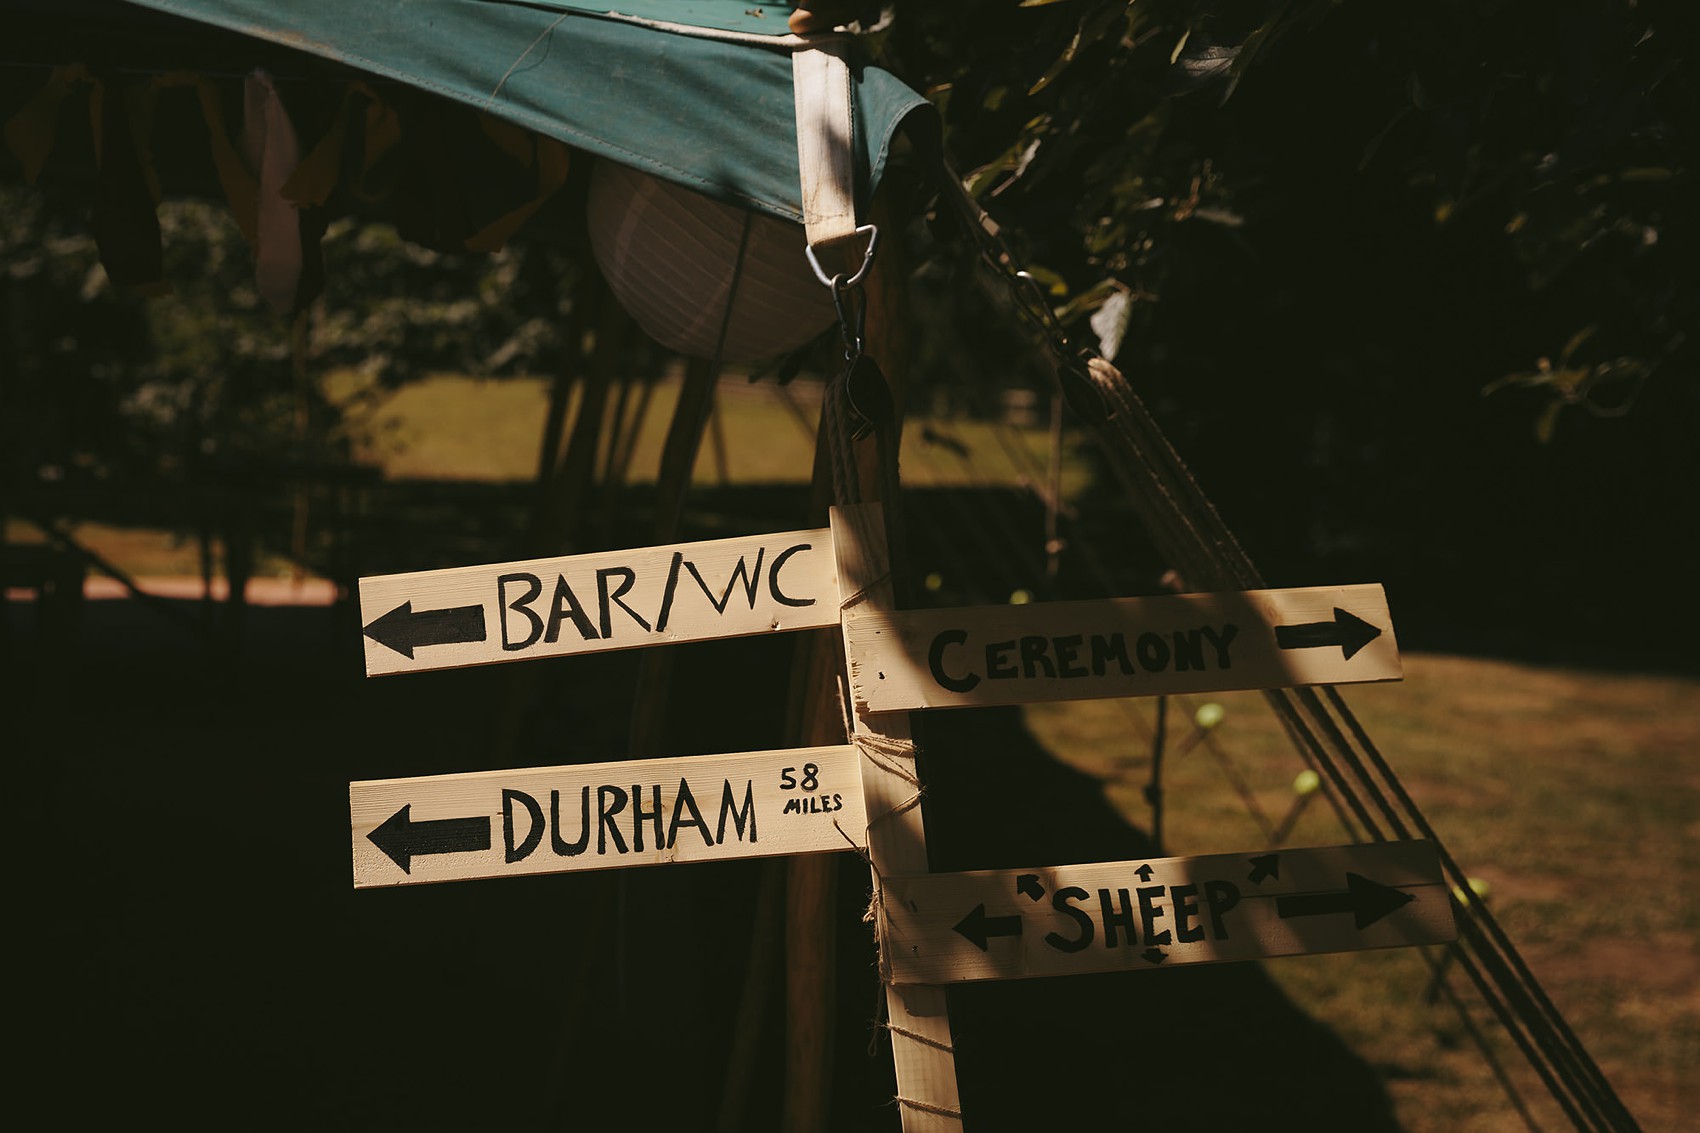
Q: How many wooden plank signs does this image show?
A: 4